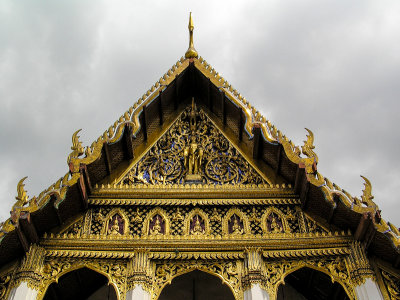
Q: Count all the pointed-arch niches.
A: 5